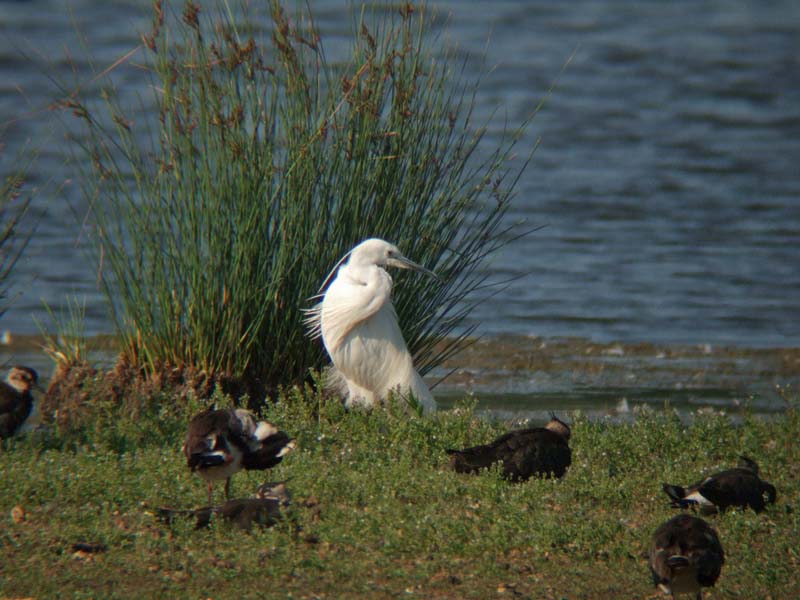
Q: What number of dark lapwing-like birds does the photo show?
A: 6